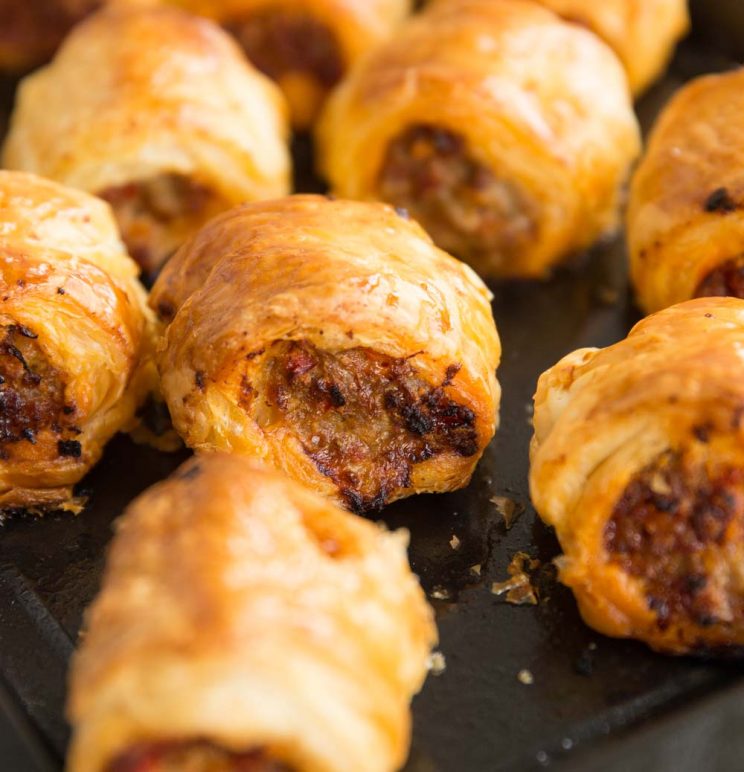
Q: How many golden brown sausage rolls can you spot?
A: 10